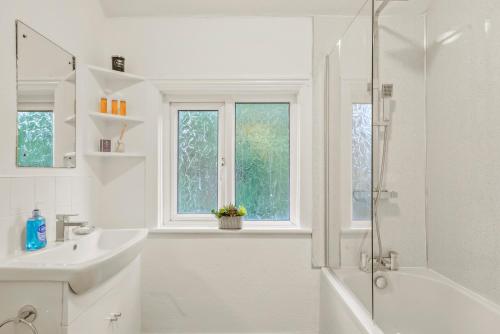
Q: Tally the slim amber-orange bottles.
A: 3